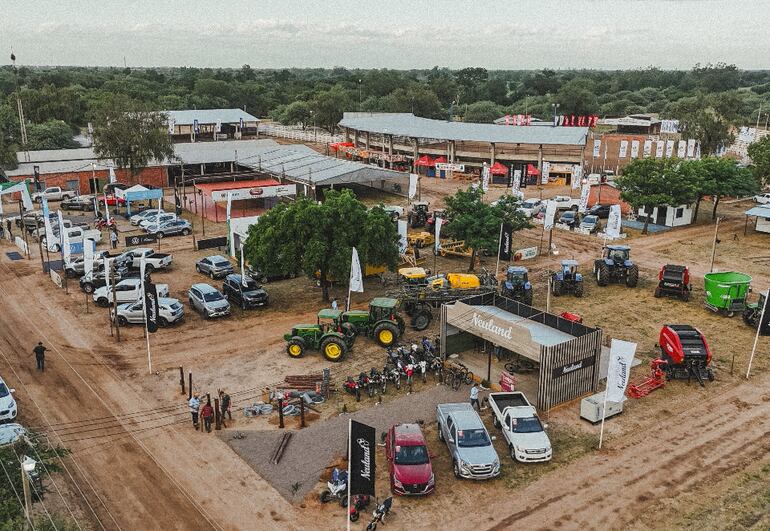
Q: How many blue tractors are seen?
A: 3